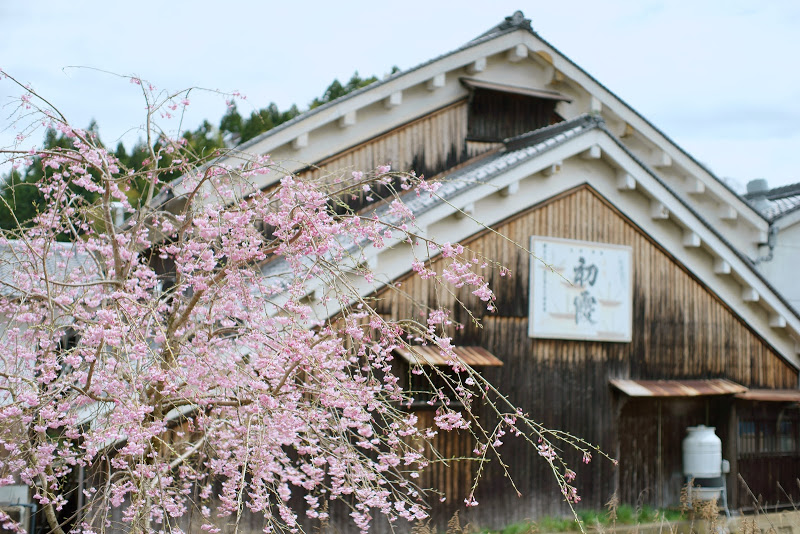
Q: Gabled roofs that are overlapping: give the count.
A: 2